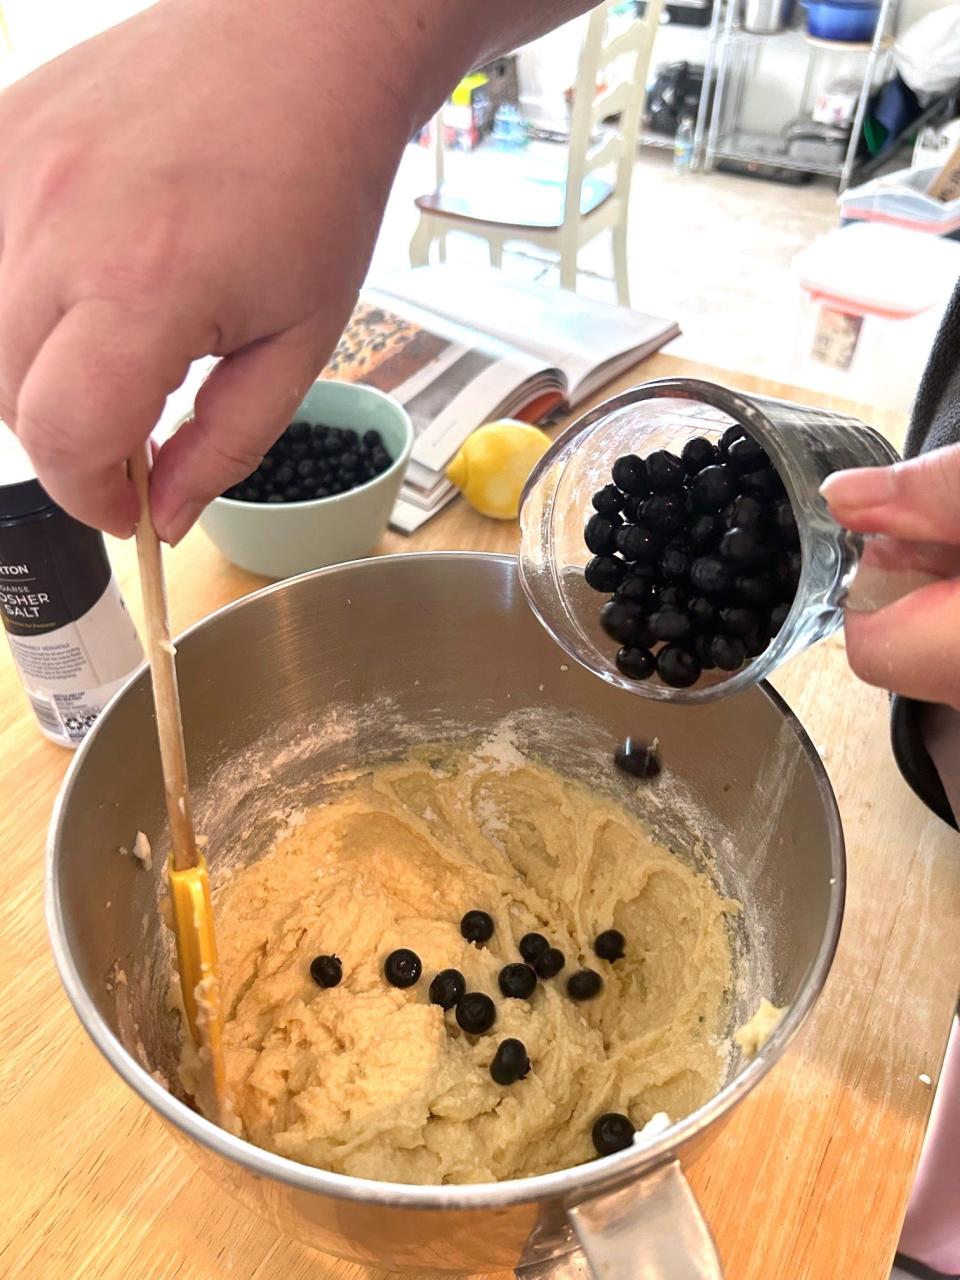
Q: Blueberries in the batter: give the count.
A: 12